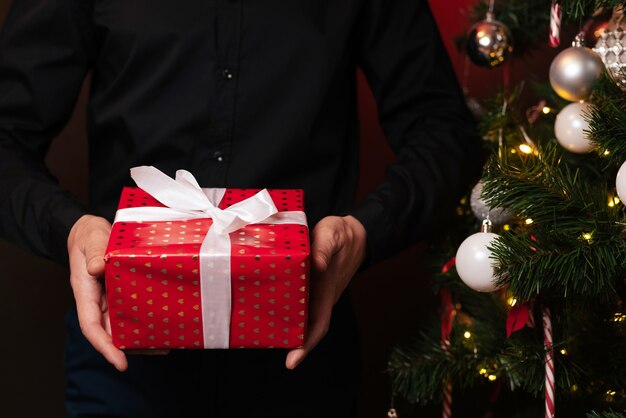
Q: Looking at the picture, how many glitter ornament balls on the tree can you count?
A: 1